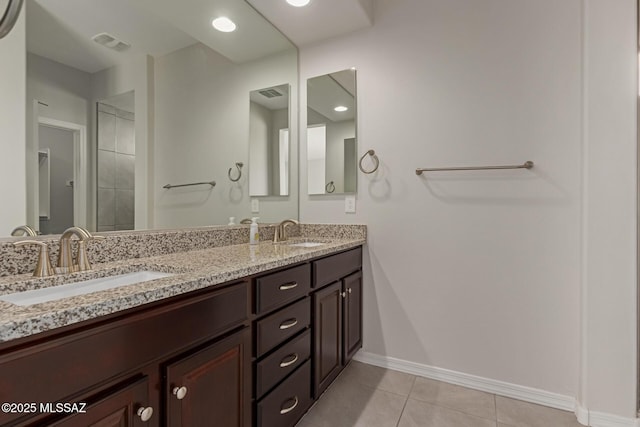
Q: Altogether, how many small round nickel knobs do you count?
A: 4